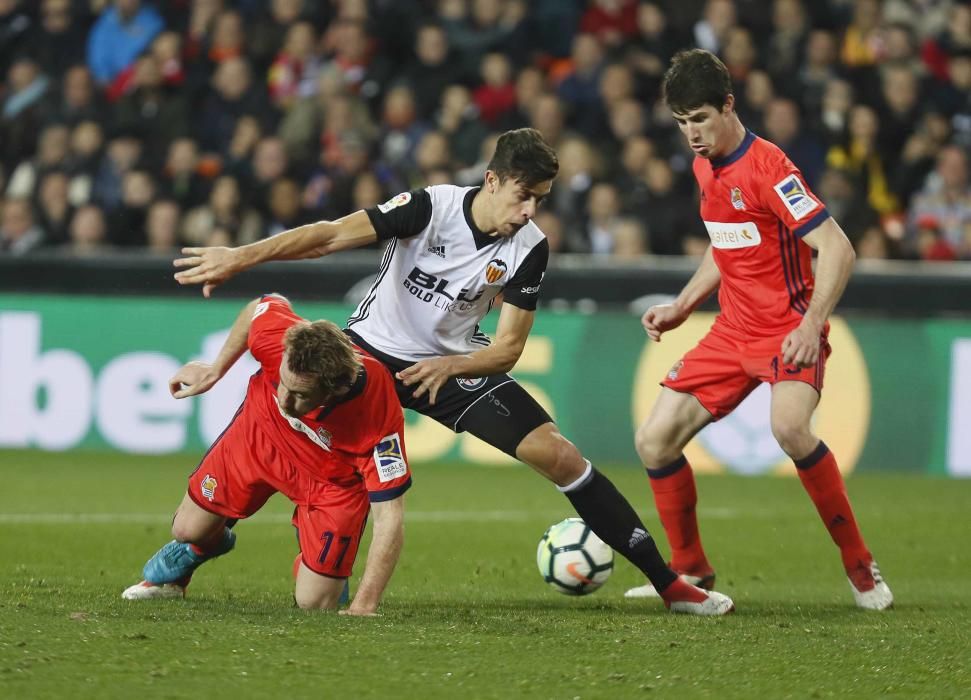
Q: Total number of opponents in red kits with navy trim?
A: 2